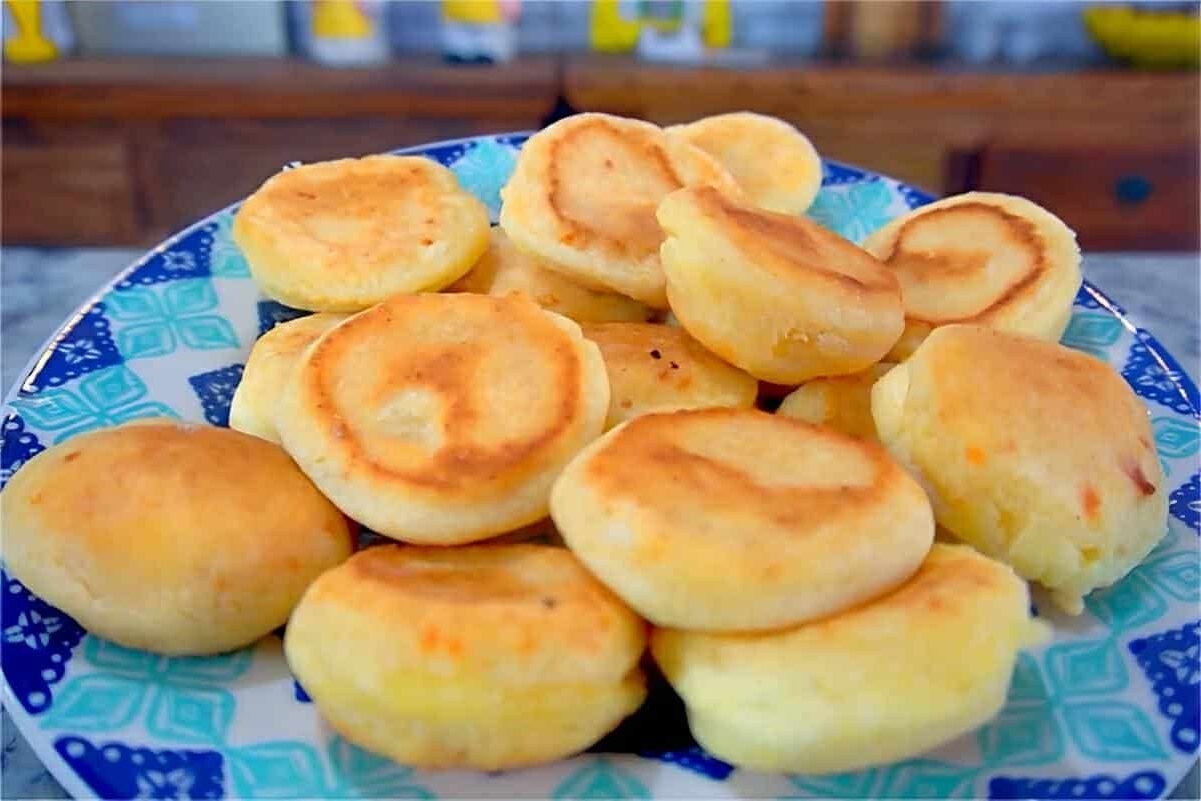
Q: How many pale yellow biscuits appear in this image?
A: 15